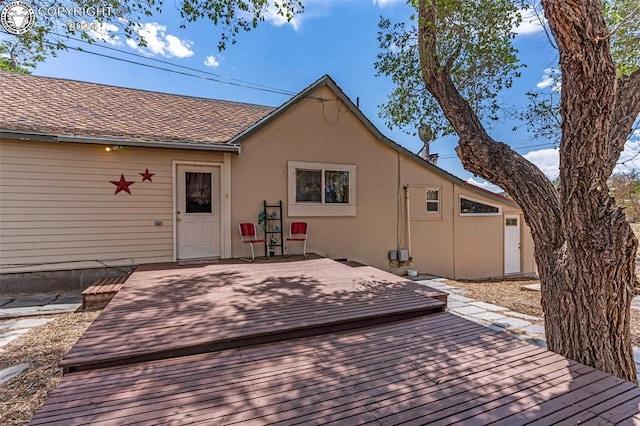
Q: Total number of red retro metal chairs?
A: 2